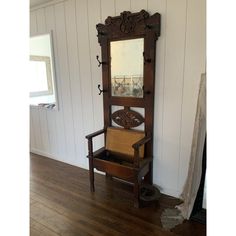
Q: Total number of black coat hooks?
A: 6